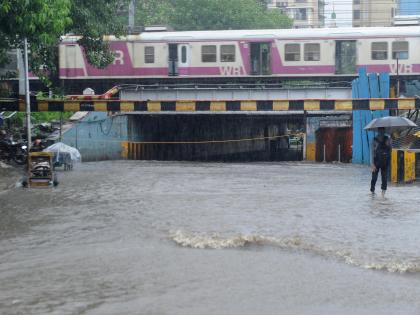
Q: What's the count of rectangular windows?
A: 7